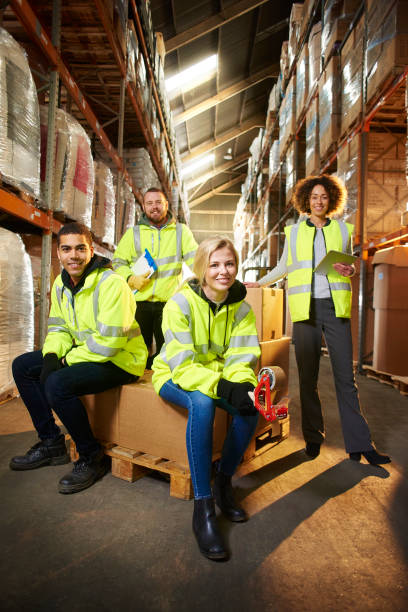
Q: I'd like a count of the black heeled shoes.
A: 2